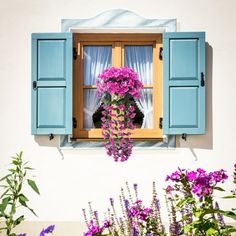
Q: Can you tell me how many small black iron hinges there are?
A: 4